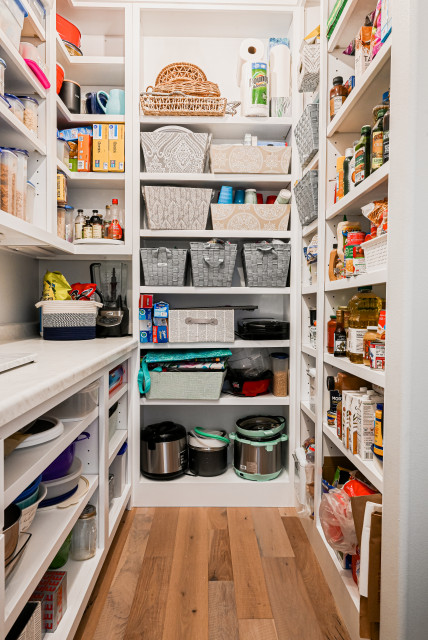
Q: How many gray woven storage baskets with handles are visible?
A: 3